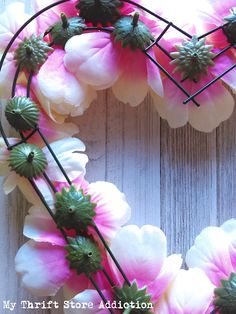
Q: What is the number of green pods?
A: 12